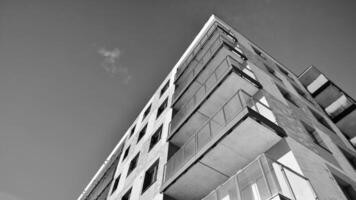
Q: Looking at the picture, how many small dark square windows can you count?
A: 11